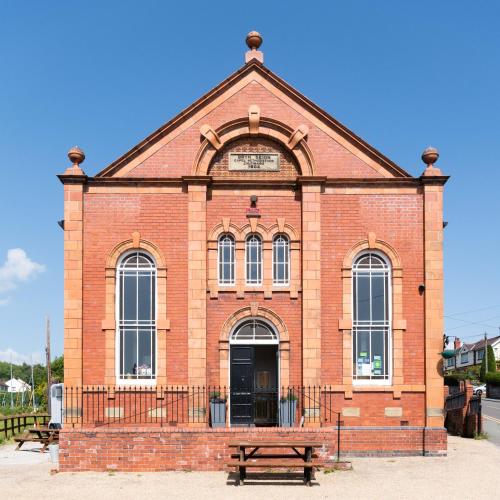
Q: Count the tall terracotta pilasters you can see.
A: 4